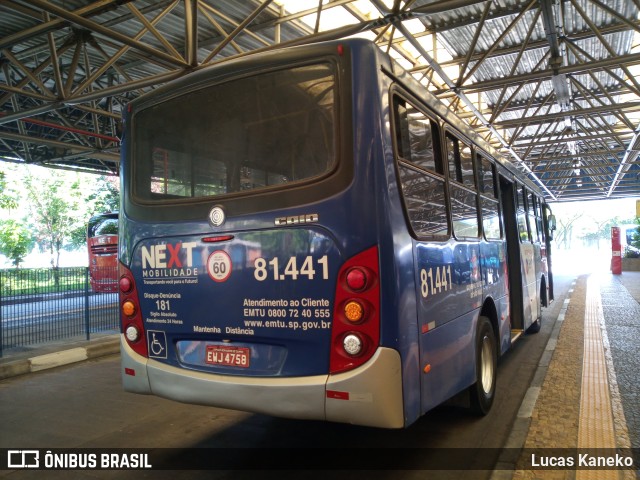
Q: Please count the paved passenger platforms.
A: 1